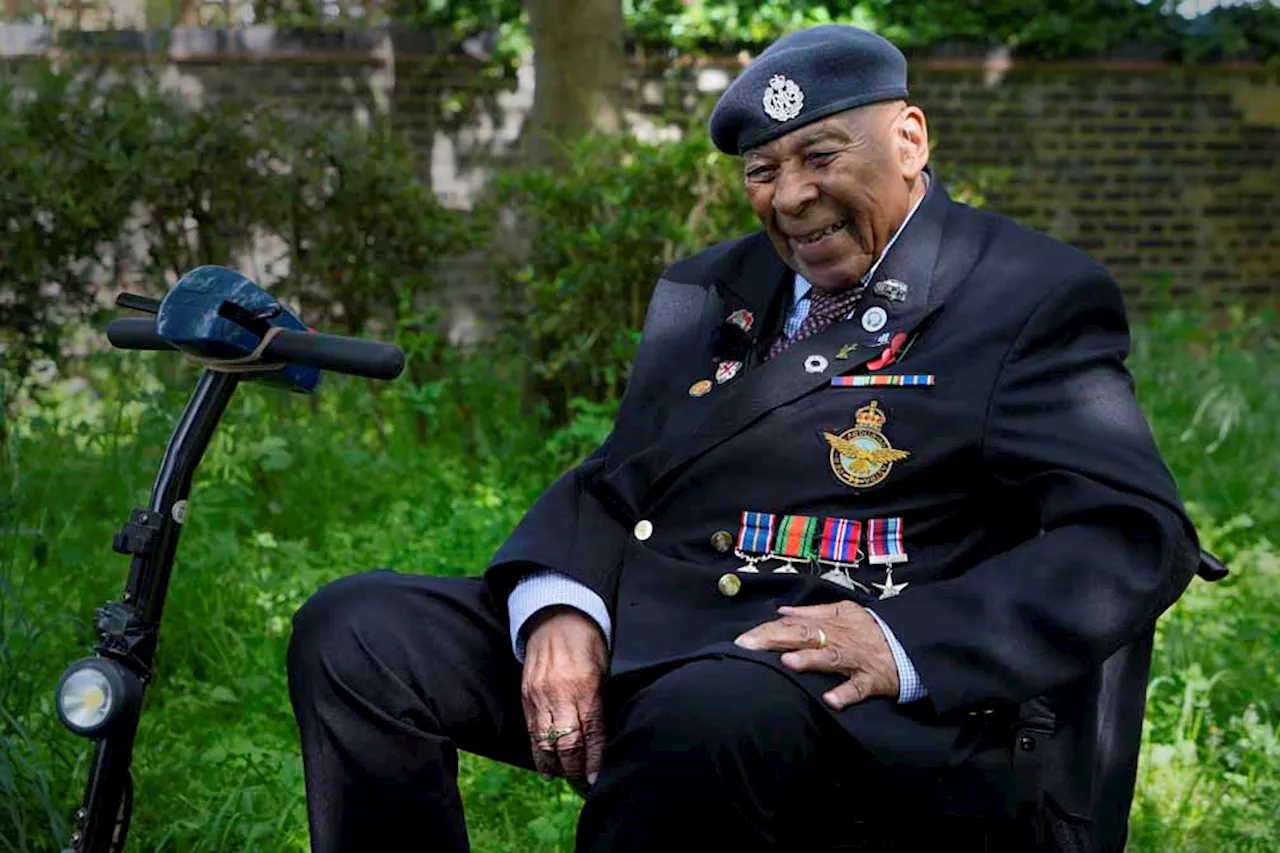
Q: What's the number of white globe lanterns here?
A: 0